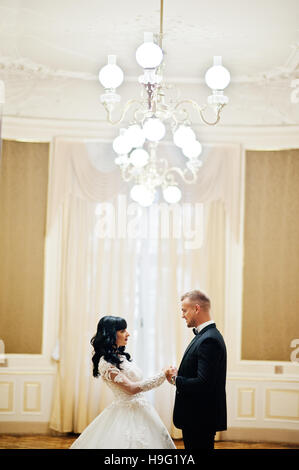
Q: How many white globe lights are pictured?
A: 12